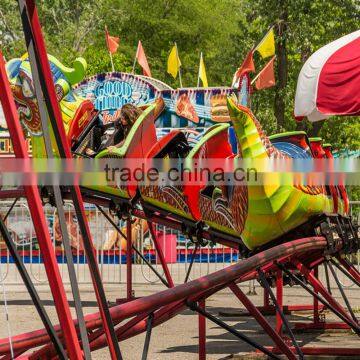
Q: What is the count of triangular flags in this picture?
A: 7